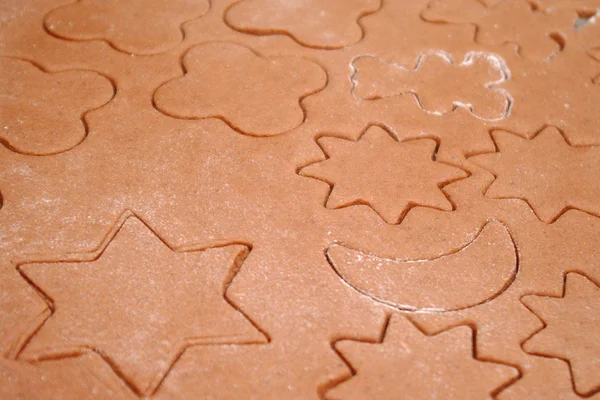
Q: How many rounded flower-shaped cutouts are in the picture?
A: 4